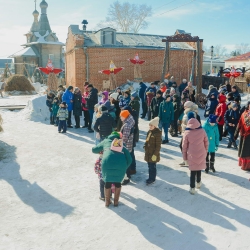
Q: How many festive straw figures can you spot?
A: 4